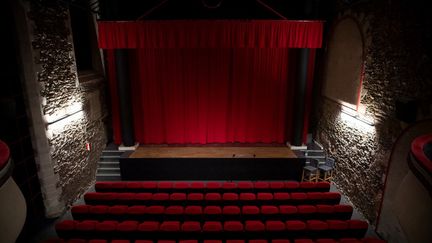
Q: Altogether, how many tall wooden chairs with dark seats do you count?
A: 2